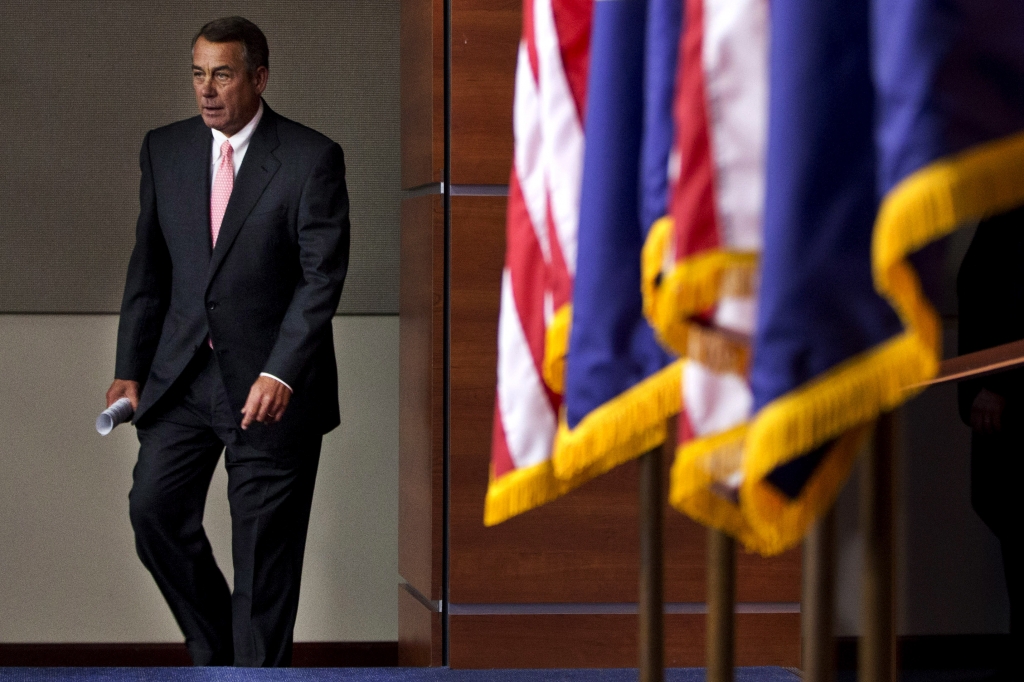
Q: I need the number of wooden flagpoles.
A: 4